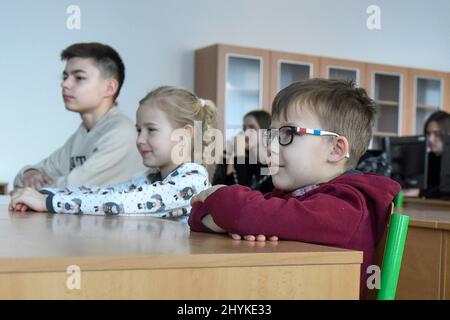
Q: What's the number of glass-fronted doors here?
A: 5